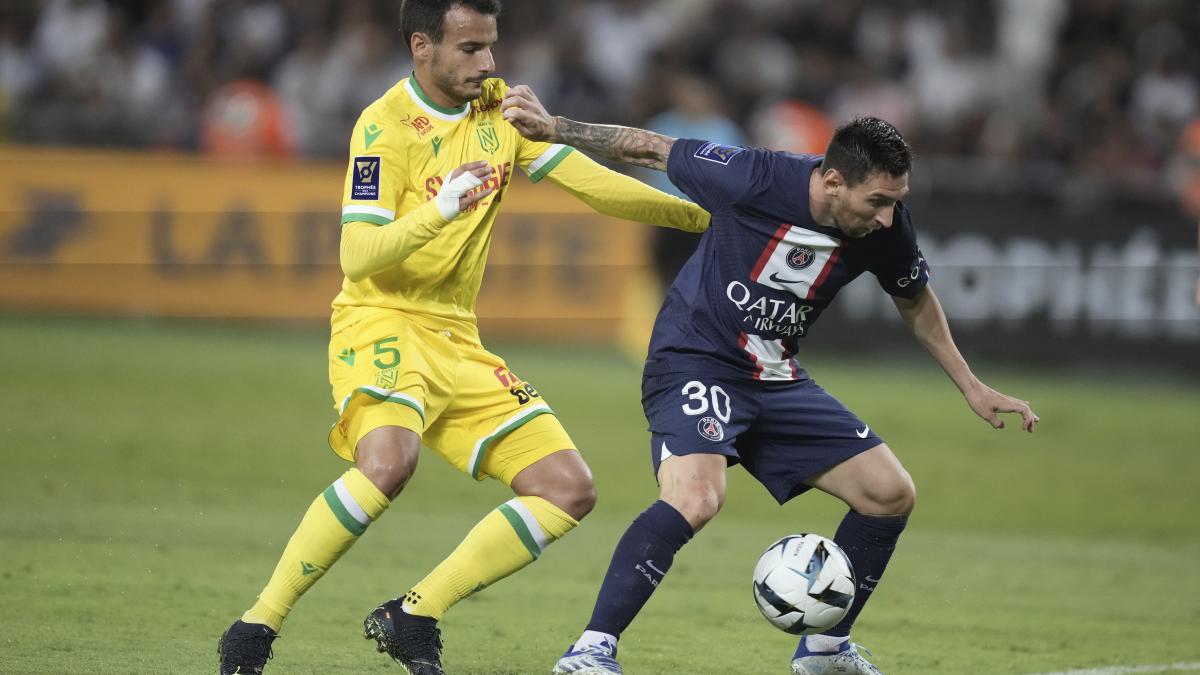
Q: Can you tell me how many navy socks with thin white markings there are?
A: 2